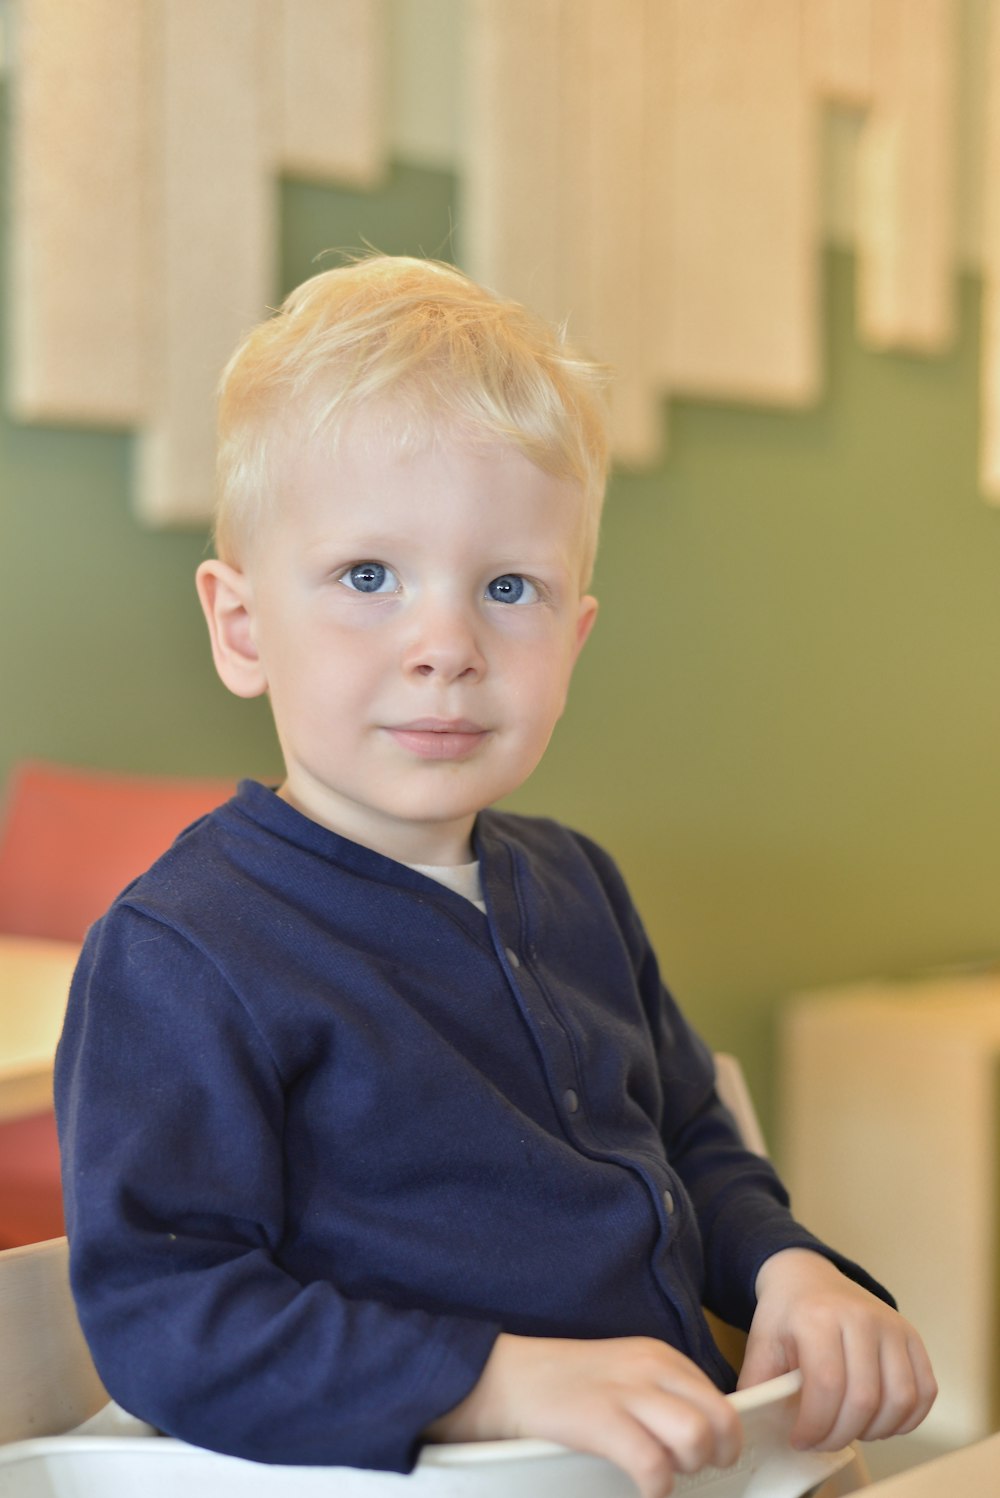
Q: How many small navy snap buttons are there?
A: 3